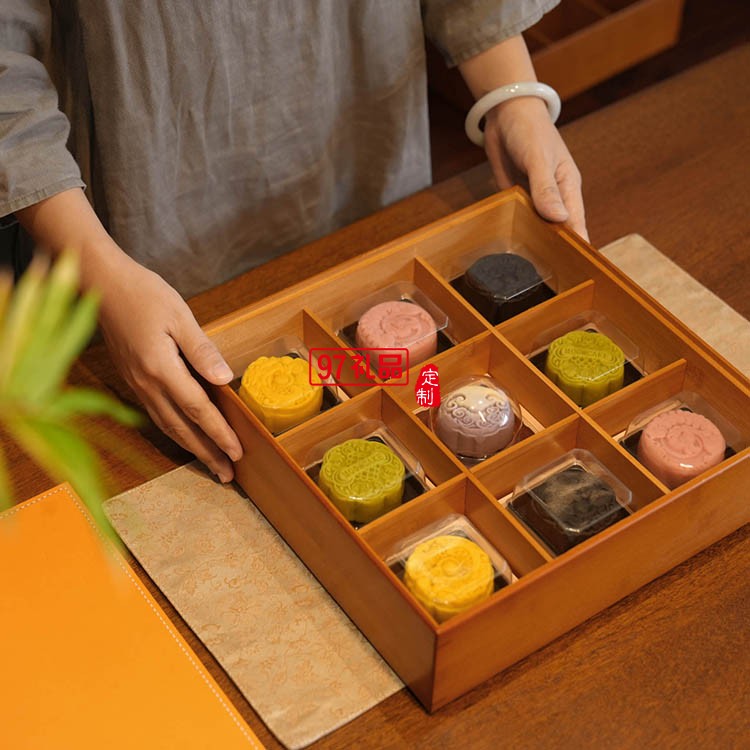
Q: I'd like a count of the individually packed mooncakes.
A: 9